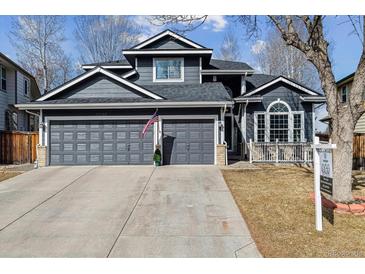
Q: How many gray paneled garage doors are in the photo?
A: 2